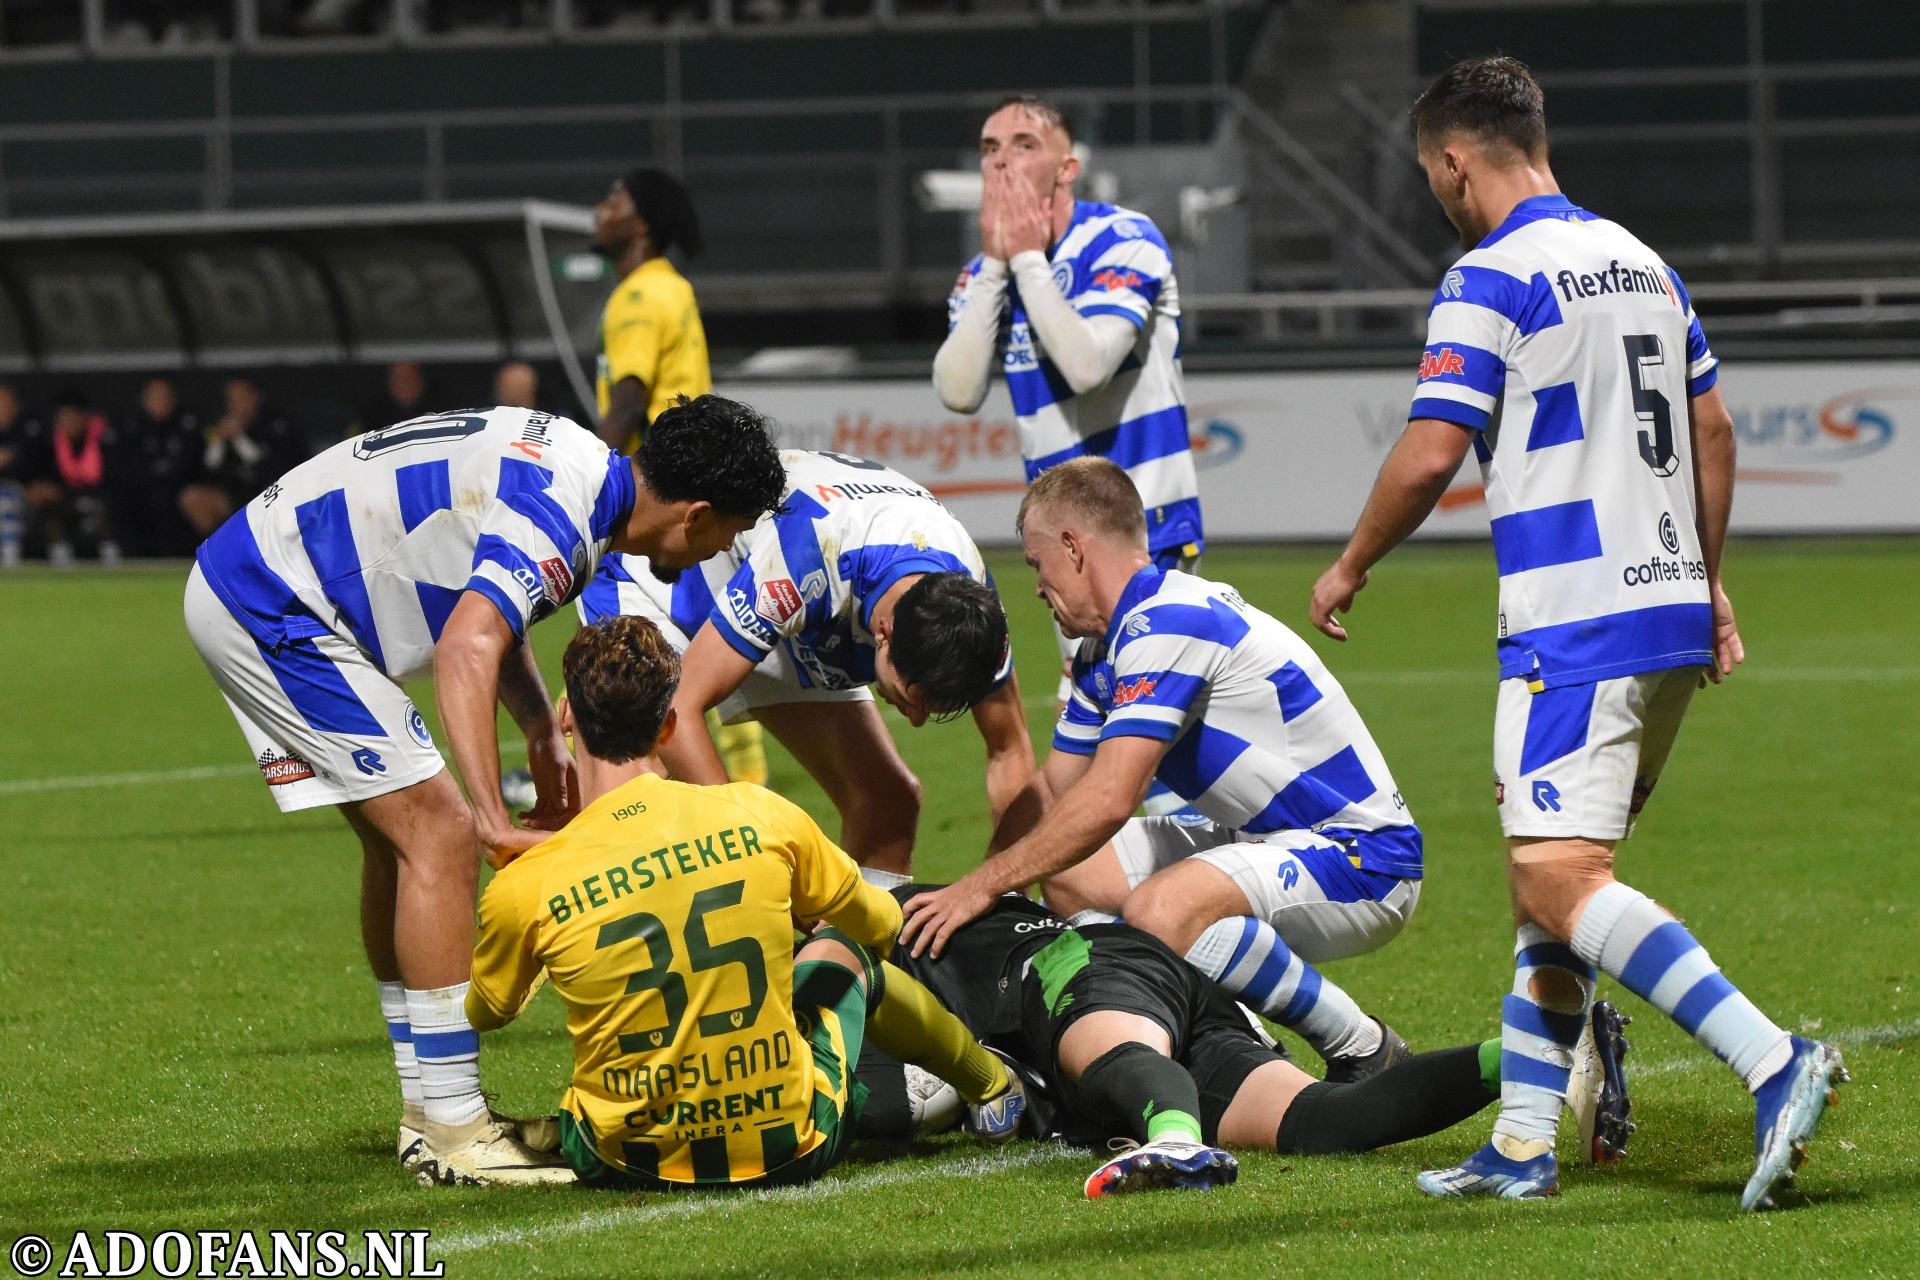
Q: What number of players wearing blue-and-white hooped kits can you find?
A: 5